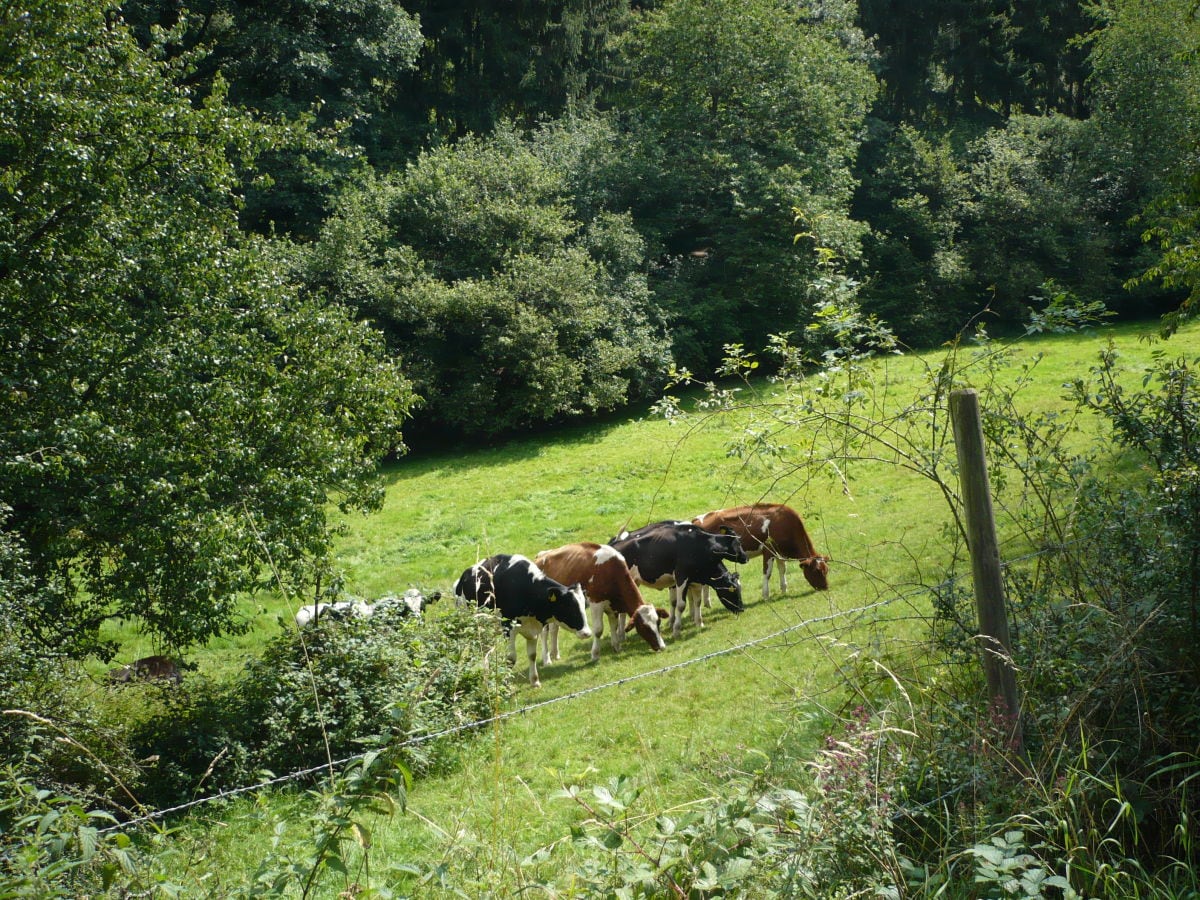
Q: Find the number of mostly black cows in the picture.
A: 3